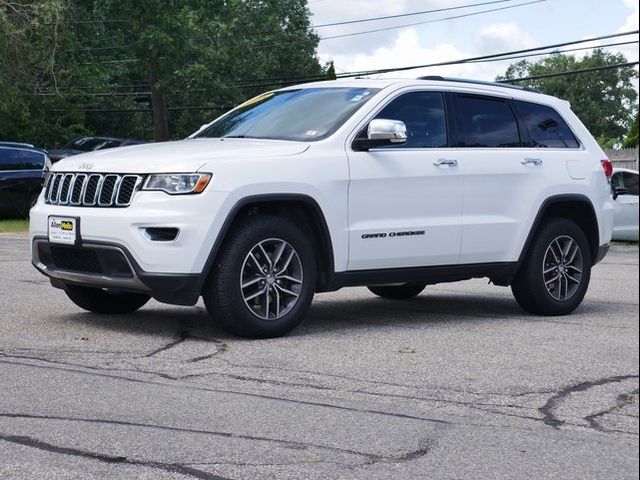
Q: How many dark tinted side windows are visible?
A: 3